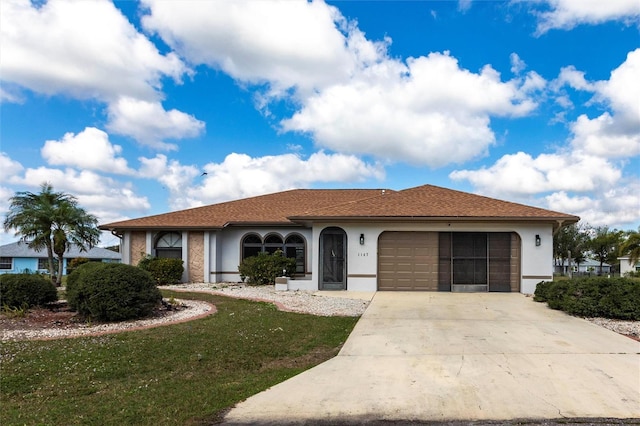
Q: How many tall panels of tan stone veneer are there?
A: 2